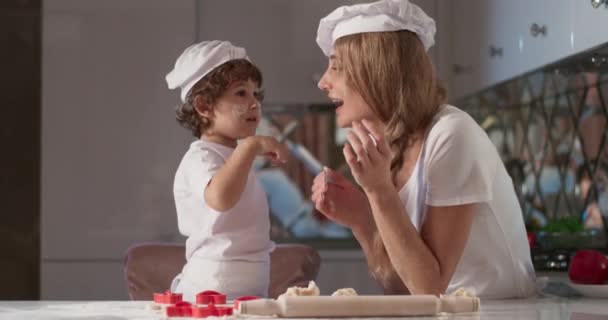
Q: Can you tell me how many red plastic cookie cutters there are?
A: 5